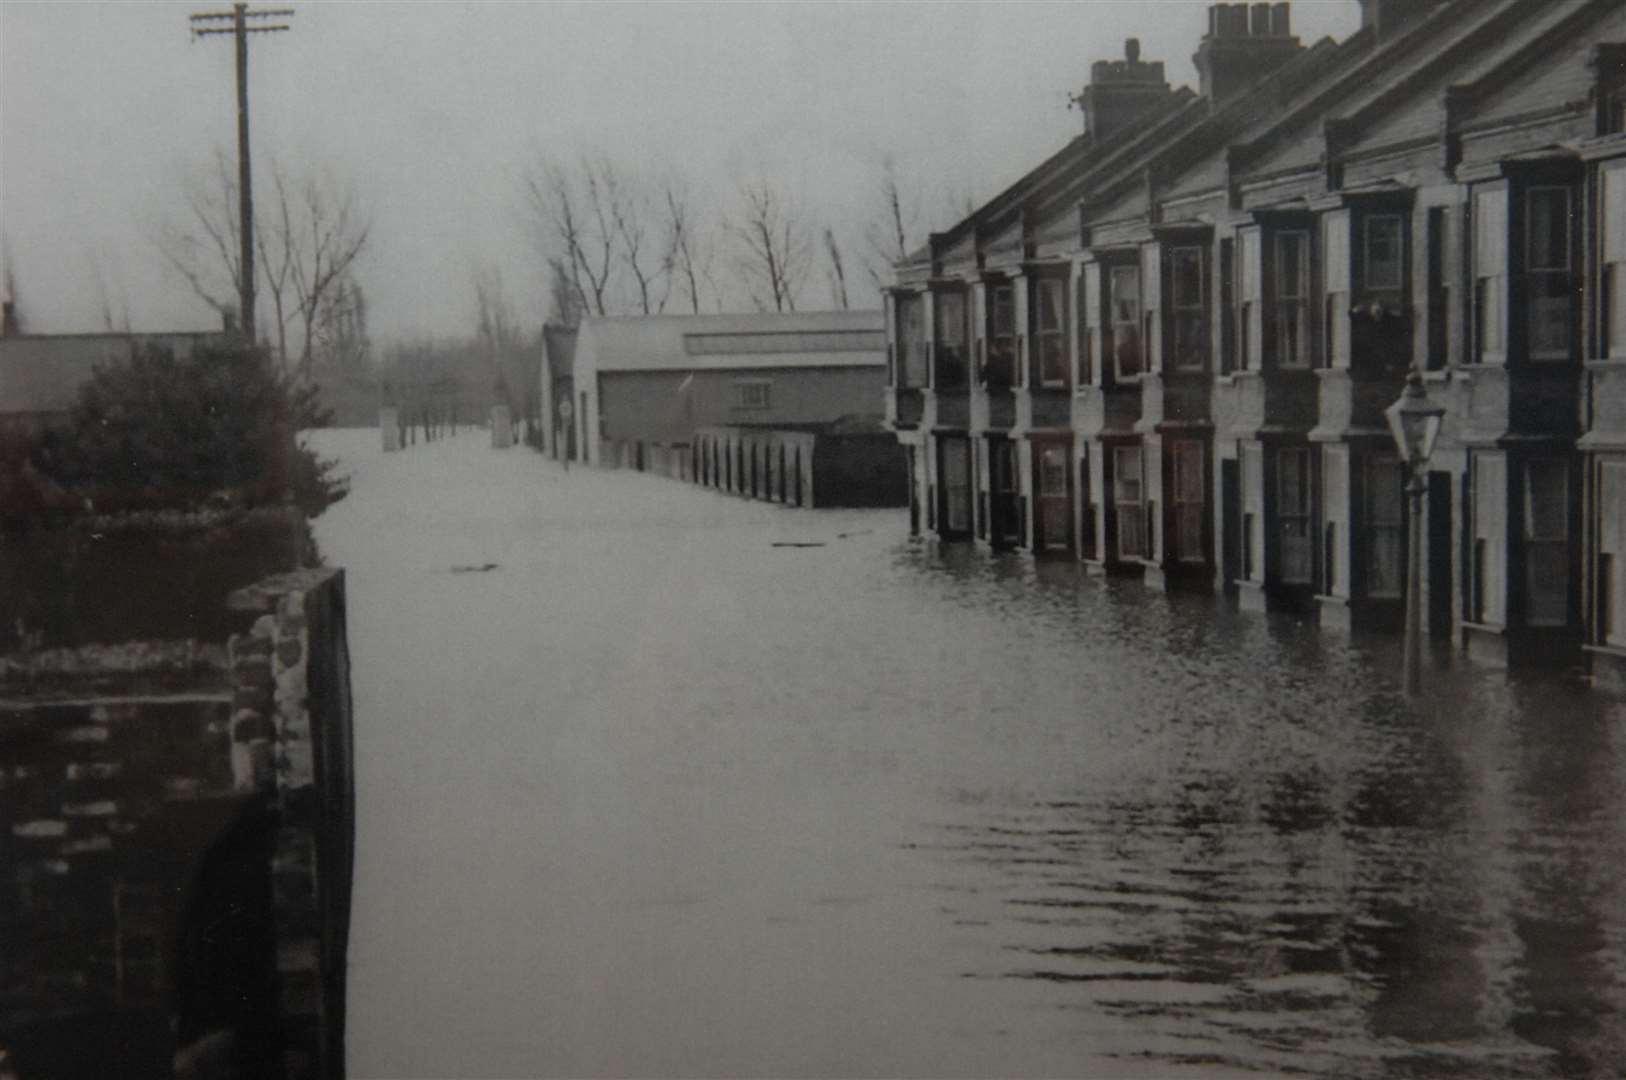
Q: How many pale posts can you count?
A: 2